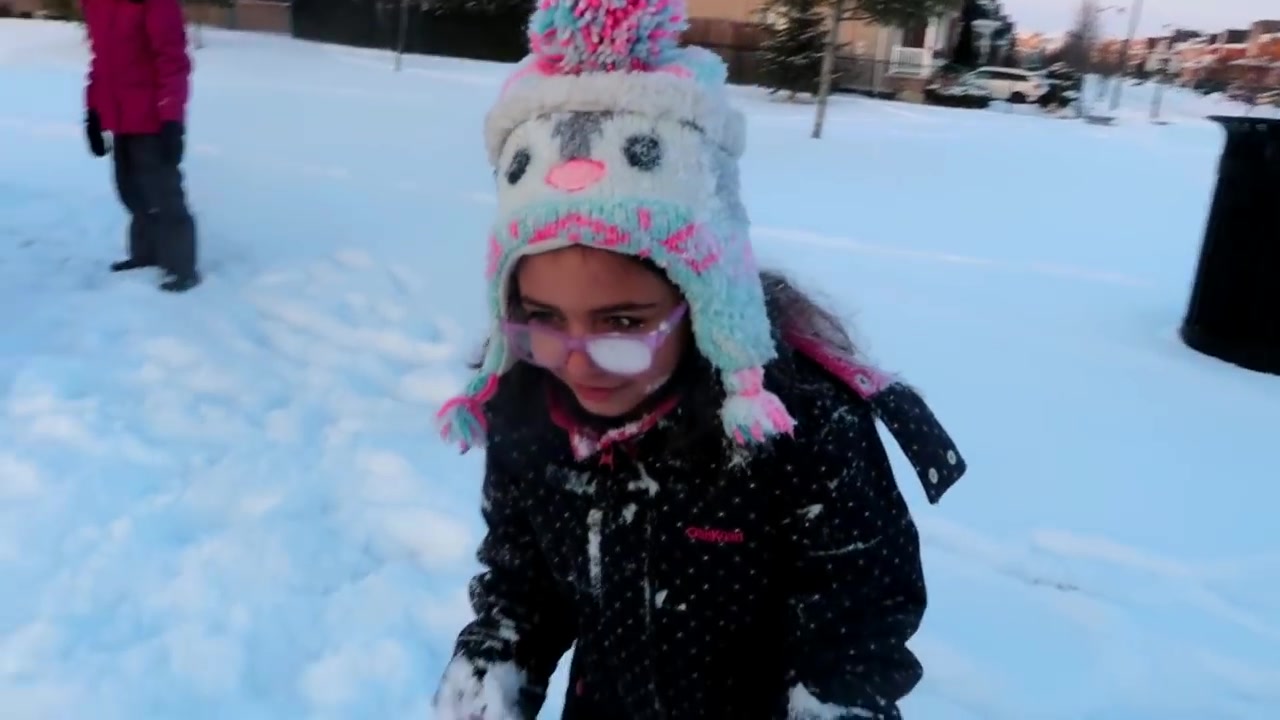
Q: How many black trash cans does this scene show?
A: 1